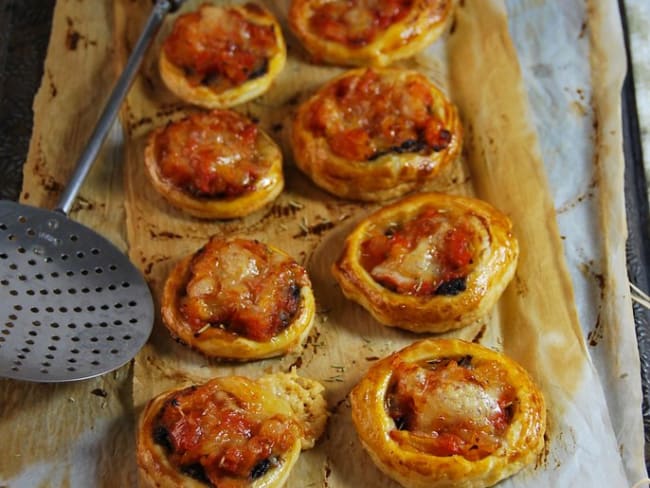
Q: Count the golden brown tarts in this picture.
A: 8